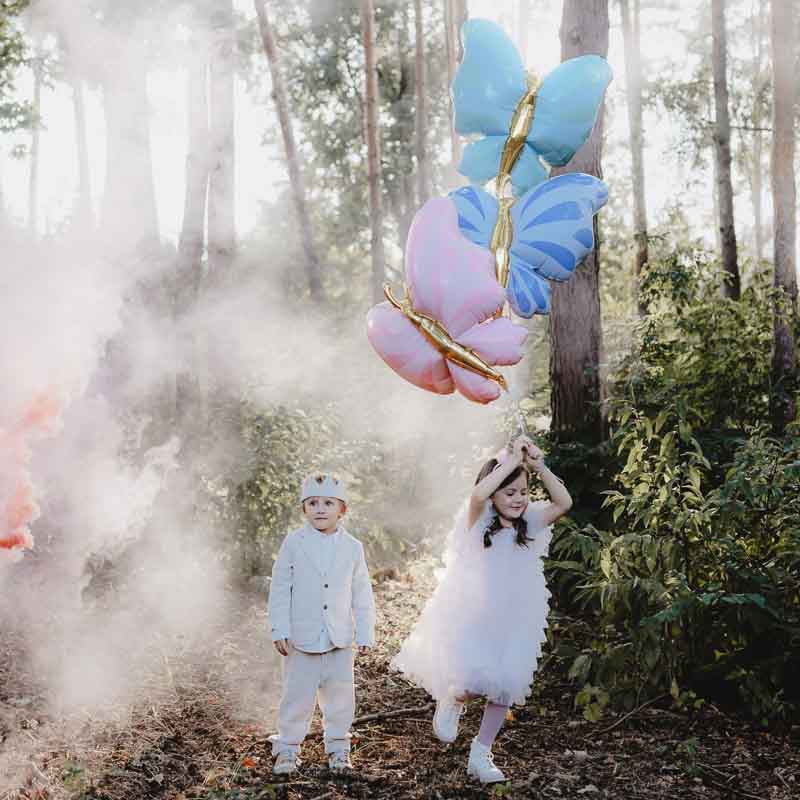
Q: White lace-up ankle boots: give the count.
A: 2